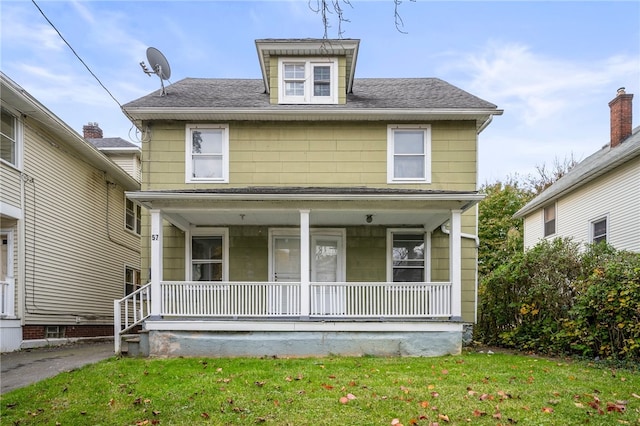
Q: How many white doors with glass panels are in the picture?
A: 2